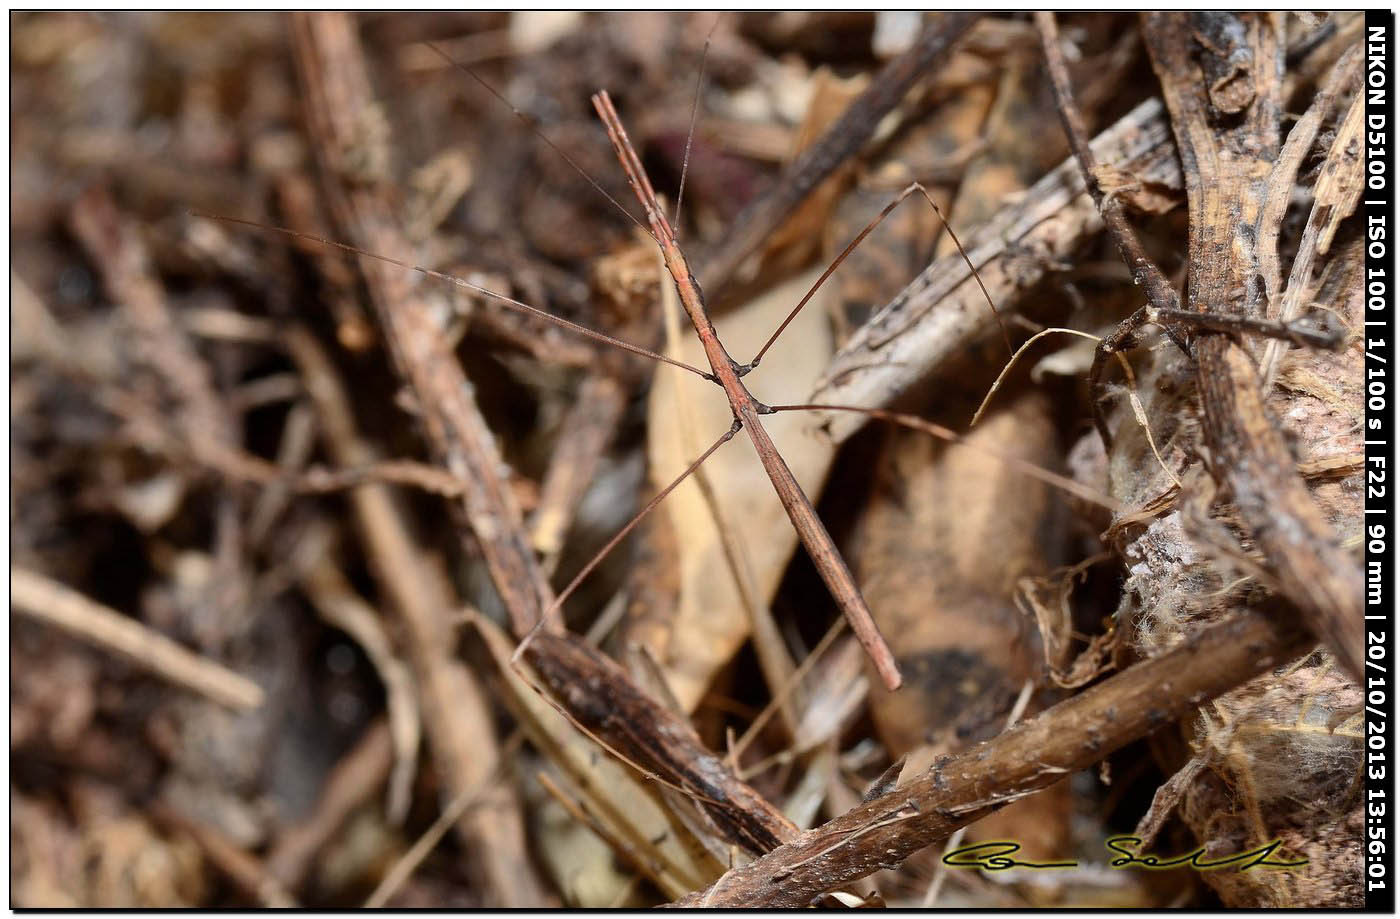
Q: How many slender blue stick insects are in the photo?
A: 0